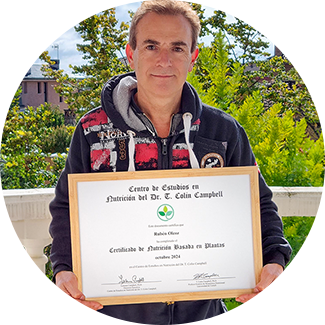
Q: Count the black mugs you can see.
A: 0